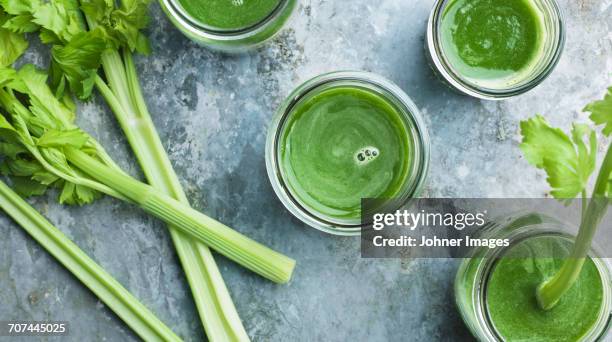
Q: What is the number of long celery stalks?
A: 3